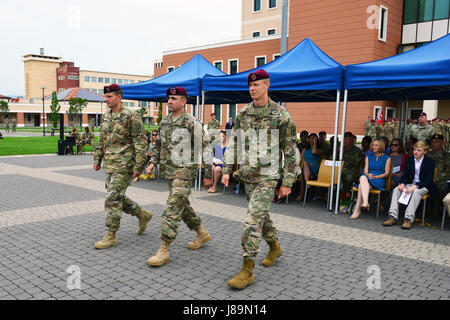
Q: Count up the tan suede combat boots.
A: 6